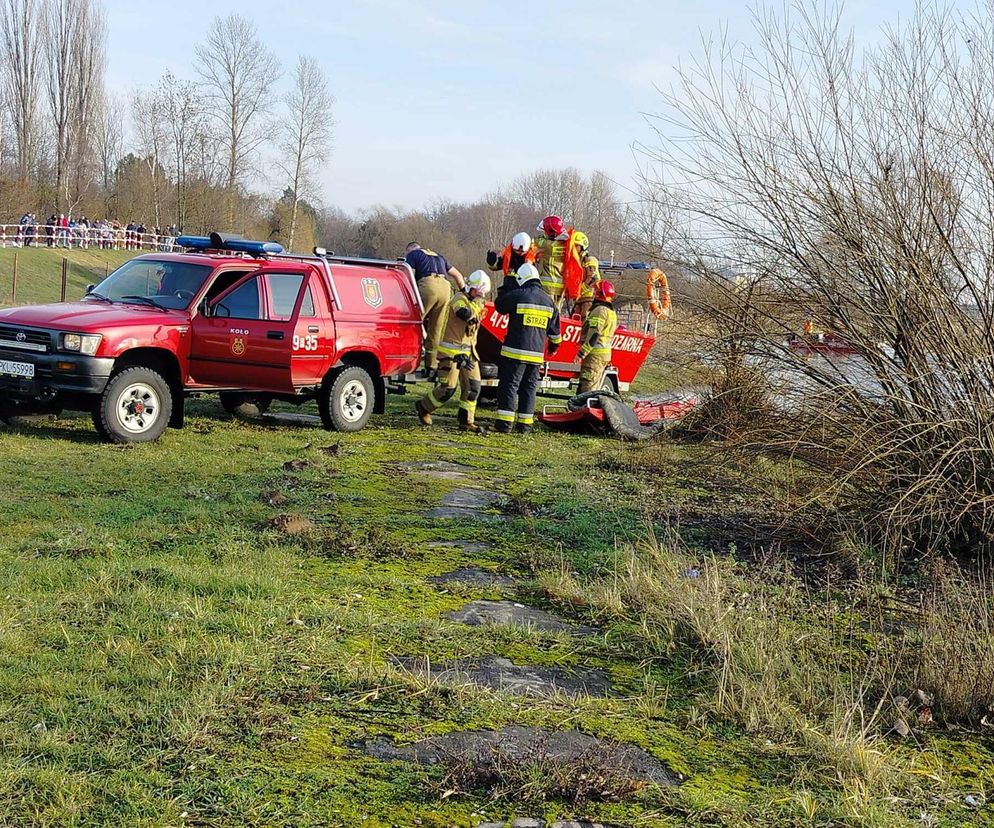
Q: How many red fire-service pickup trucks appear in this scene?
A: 1